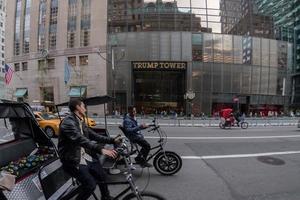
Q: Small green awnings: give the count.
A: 2